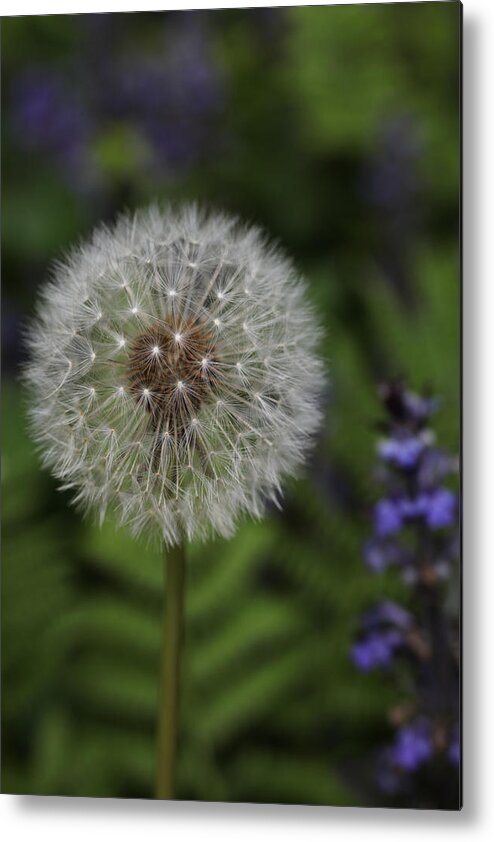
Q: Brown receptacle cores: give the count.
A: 1